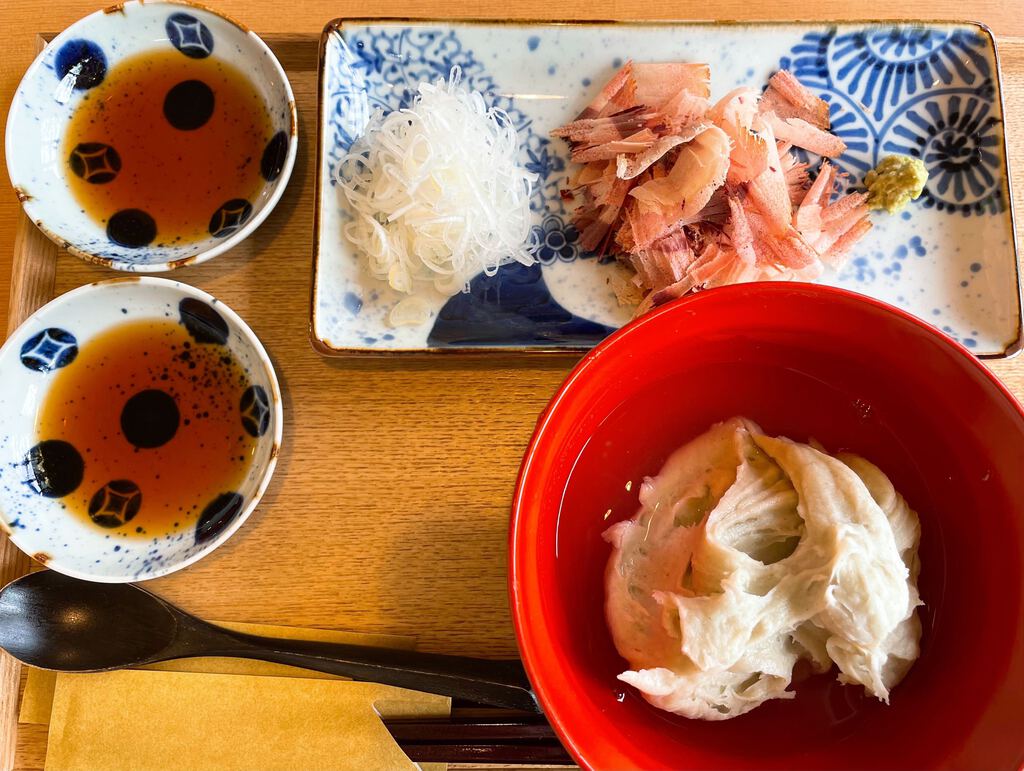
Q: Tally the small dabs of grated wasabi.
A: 1